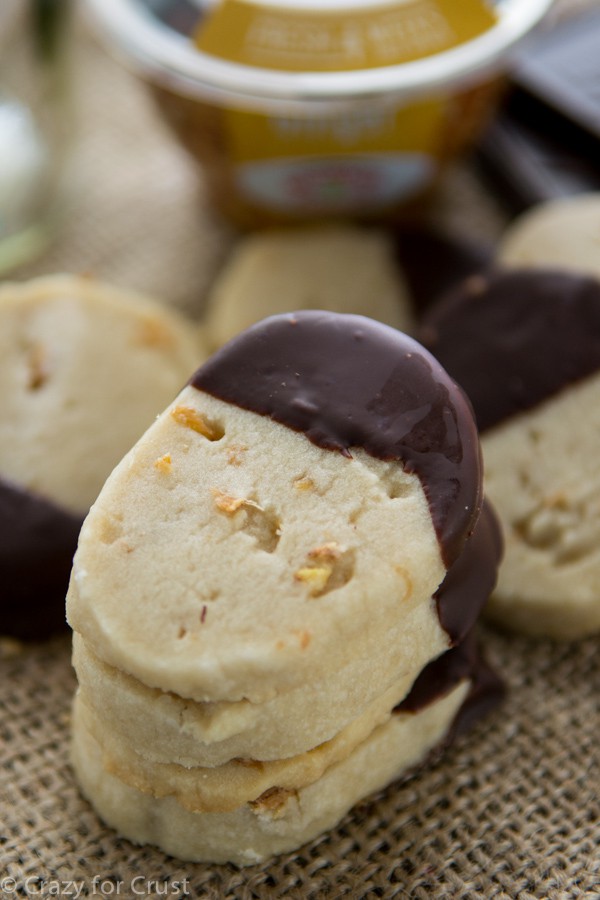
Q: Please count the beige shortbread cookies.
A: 8